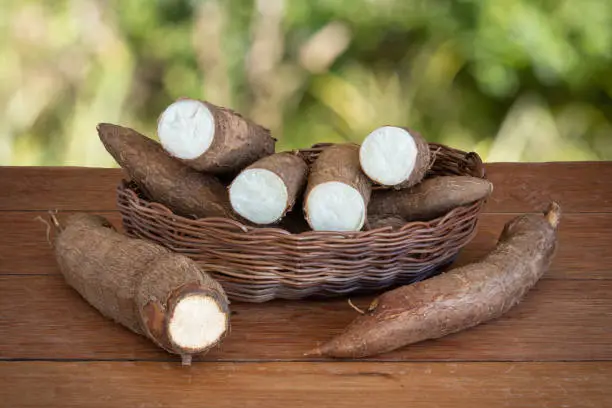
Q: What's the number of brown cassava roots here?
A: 8